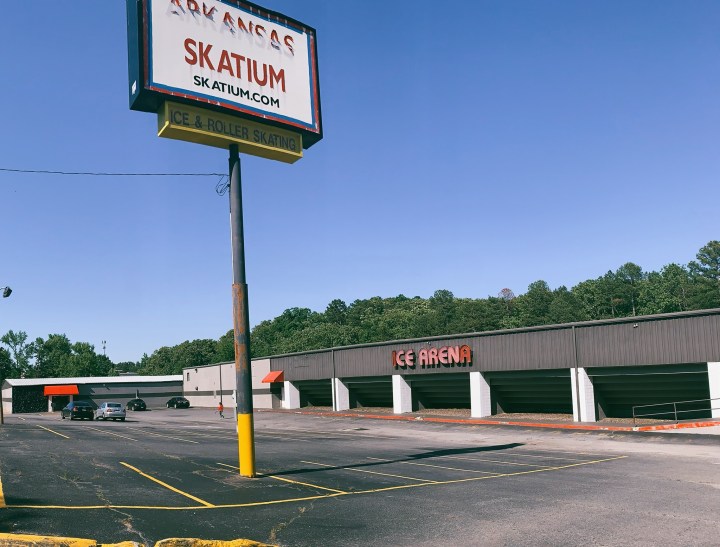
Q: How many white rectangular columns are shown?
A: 6